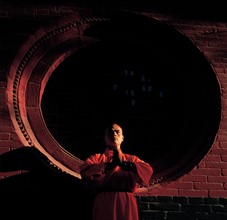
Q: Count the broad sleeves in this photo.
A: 2